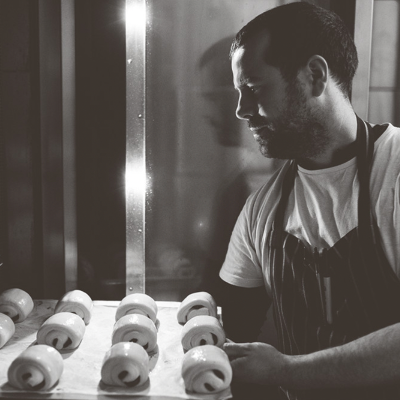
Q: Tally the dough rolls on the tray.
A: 11